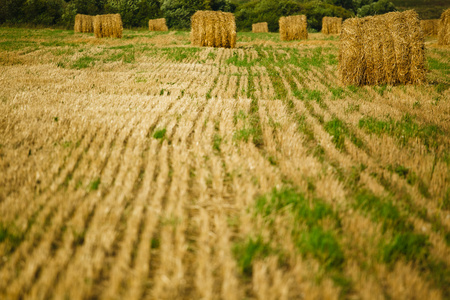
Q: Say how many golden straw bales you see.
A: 10